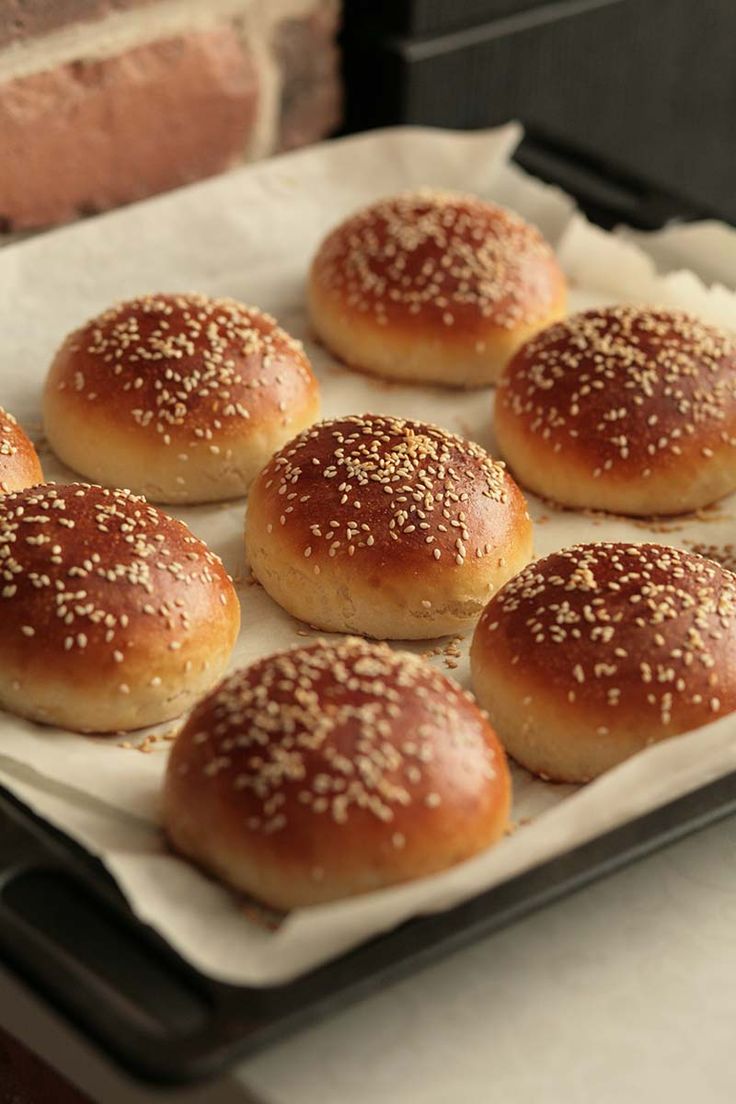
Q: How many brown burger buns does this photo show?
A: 8